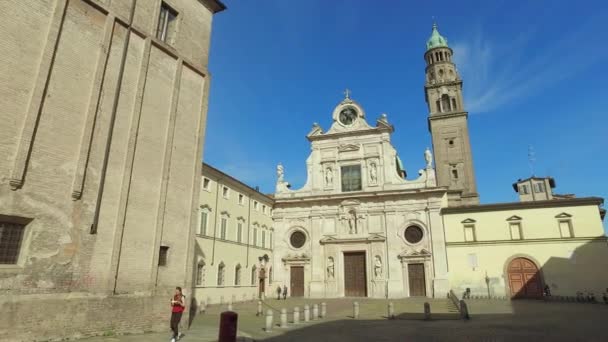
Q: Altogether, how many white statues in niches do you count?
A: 5